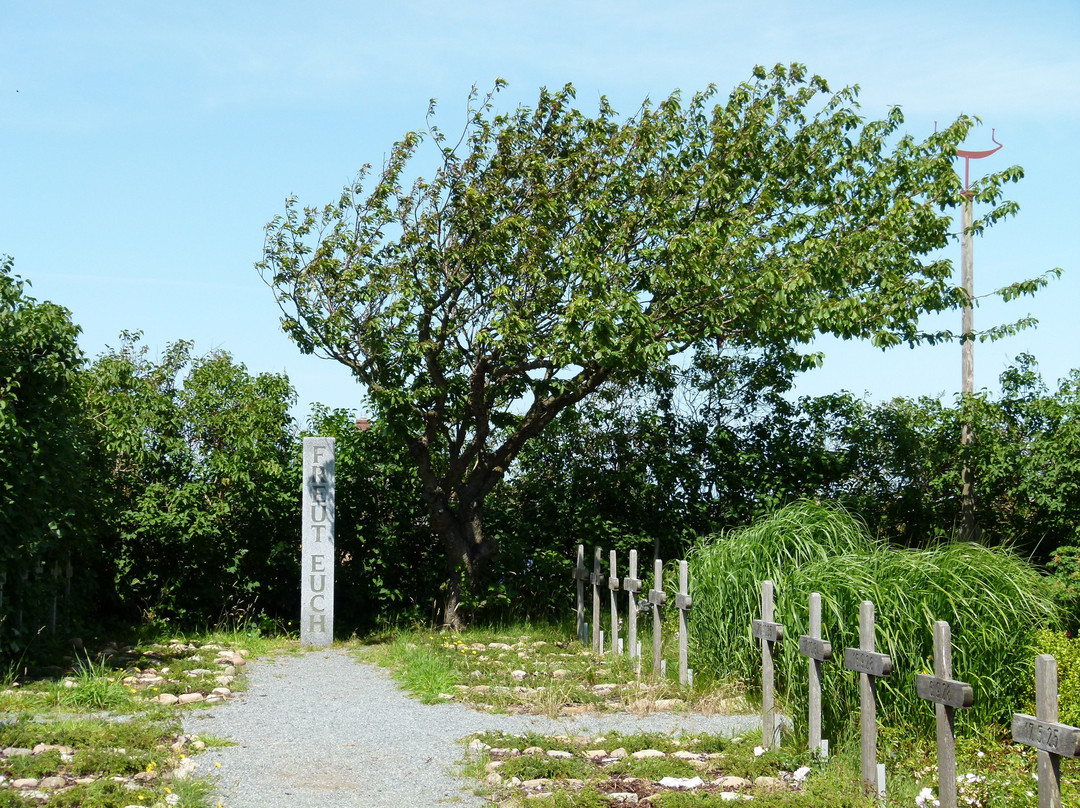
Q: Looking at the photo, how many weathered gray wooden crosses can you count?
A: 11